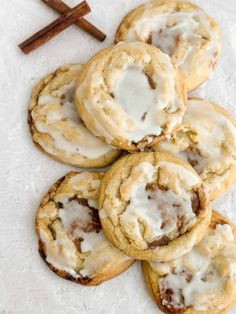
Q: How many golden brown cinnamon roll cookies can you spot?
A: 7